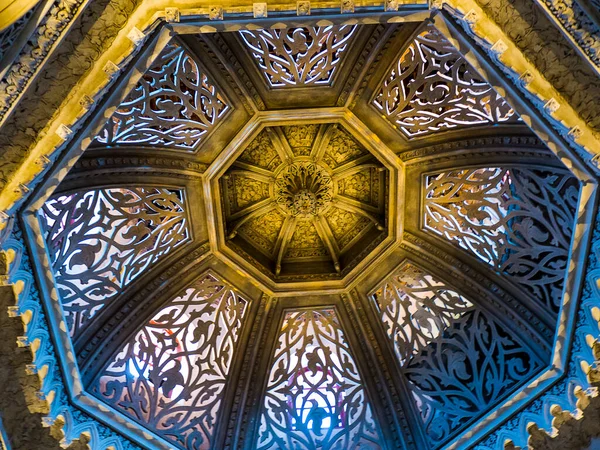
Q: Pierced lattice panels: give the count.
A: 8